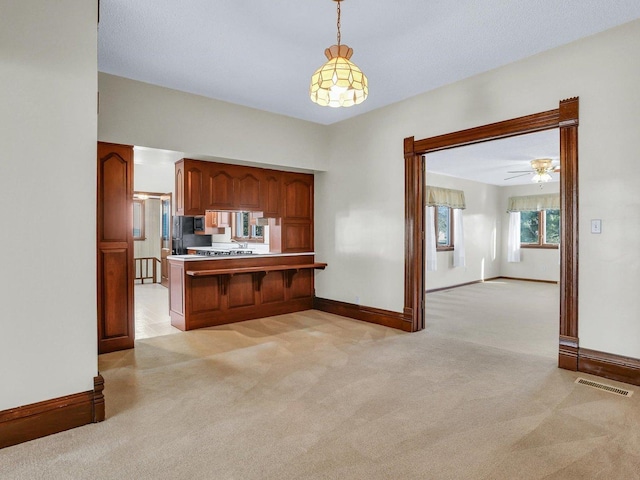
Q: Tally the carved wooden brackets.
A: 3